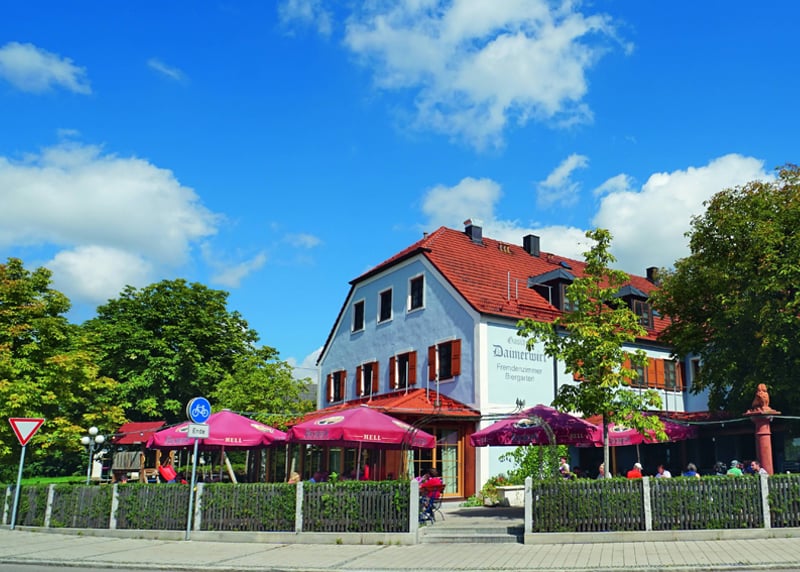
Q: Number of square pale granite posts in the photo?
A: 9